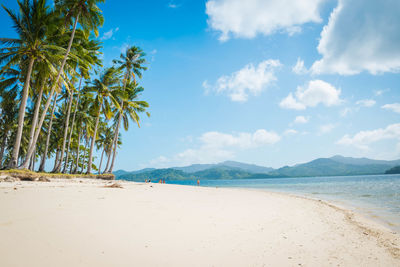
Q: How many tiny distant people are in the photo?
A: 5